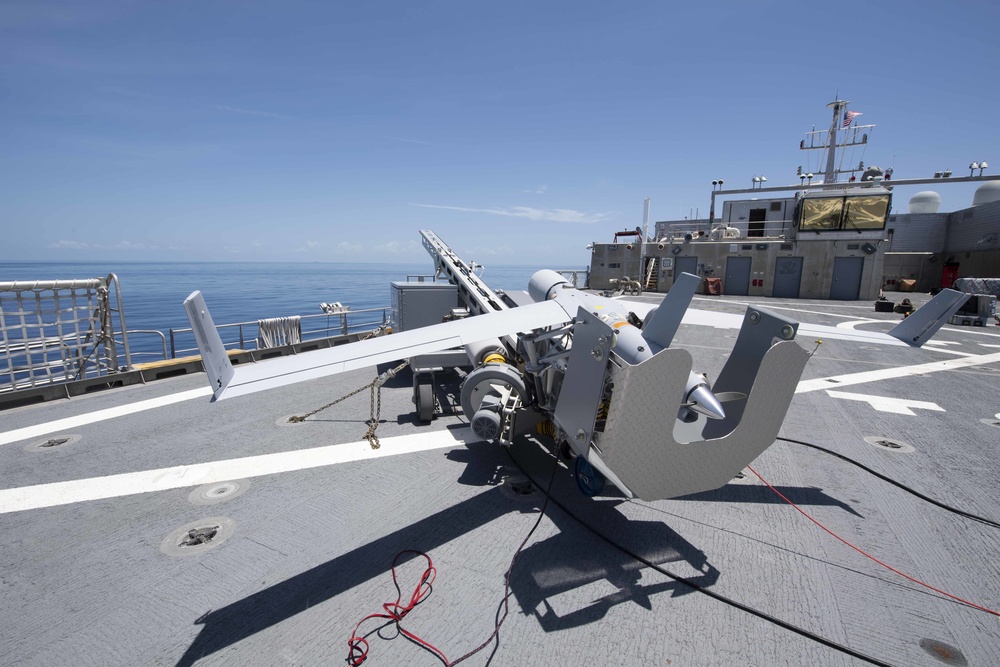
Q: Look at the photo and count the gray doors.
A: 4